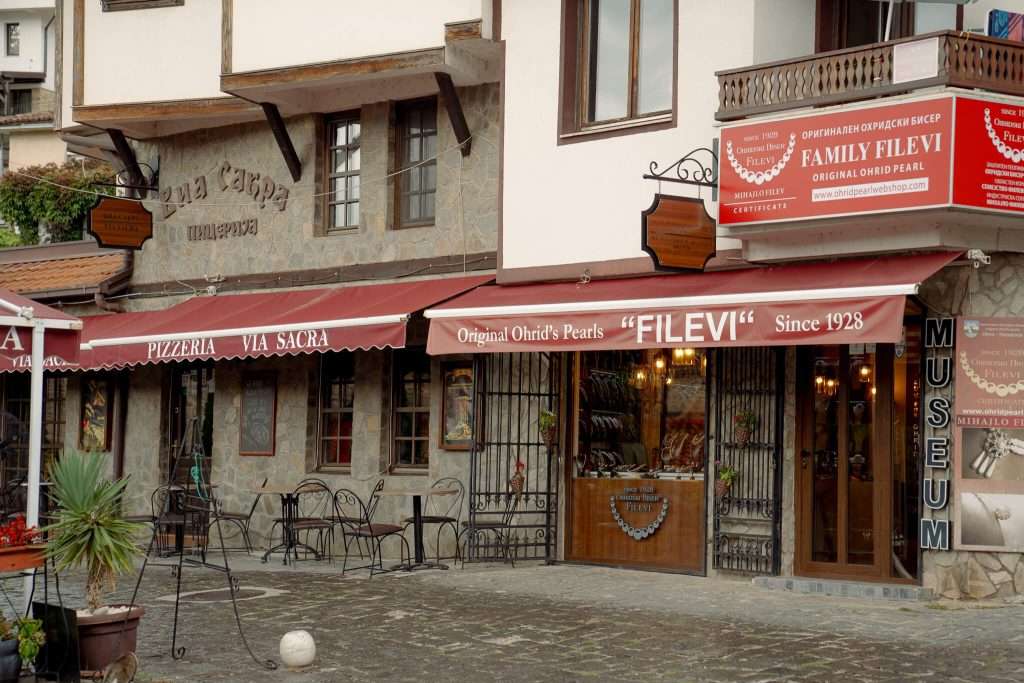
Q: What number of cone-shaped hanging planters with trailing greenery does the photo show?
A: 4